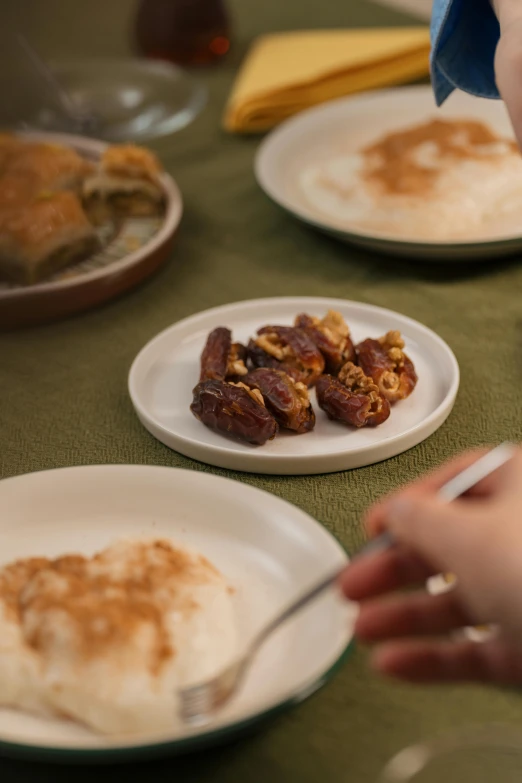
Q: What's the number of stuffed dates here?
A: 7